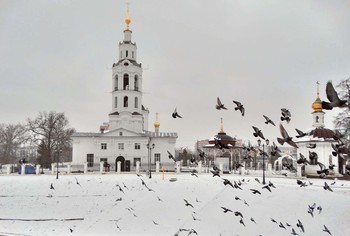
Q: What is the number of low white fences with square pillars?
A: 1